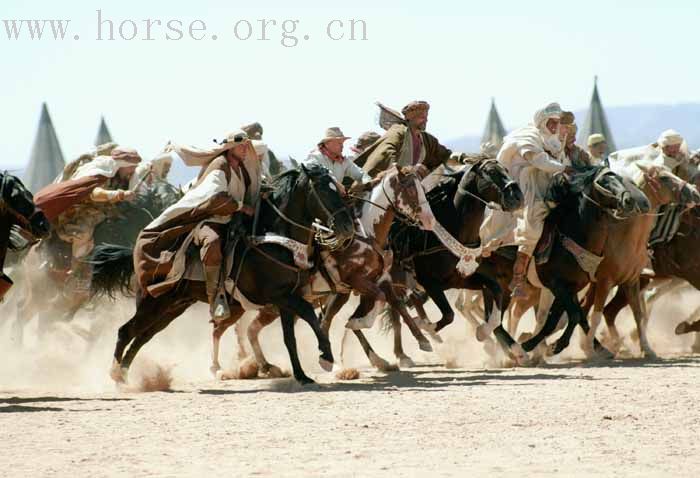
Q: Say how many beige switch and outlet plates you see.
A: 0